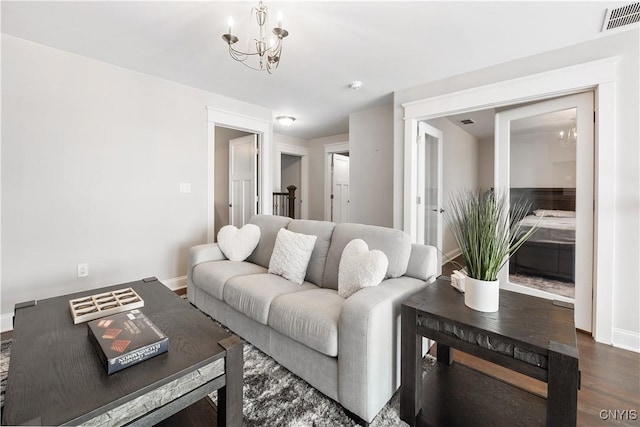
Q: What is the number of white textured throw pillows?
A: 3